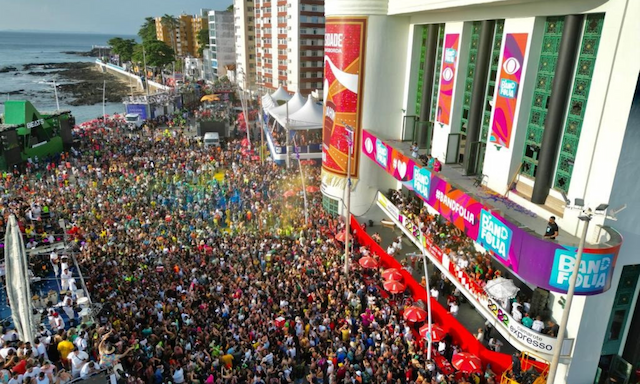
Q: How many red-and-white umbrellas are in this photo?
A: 7